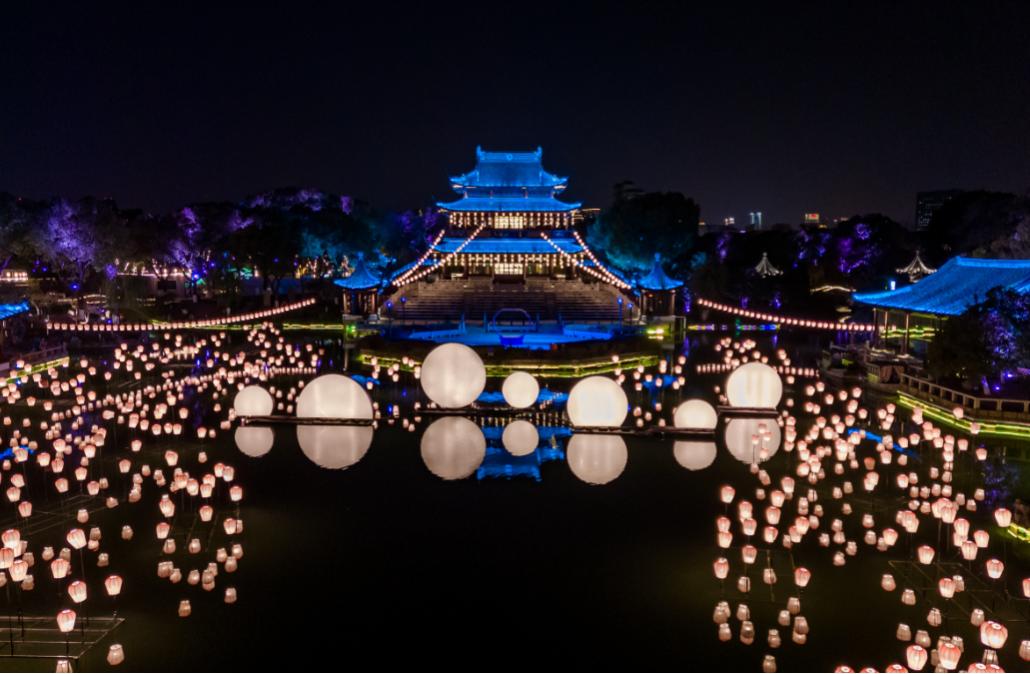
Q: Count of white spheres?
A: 7